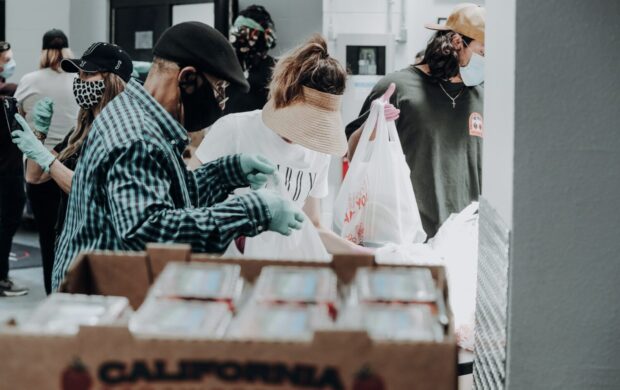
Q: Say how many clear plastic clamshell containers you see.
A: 7